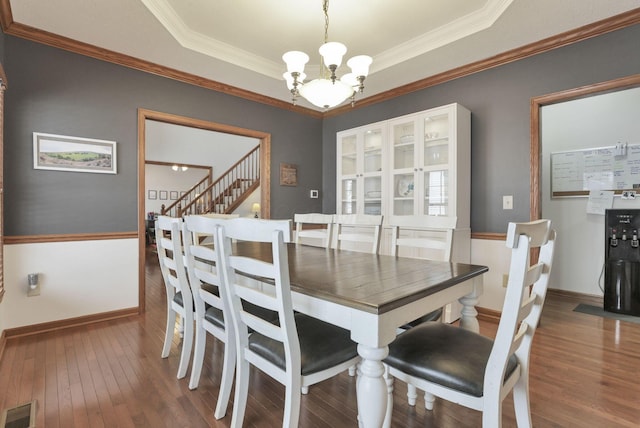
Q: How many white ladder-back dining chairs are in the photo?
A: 8